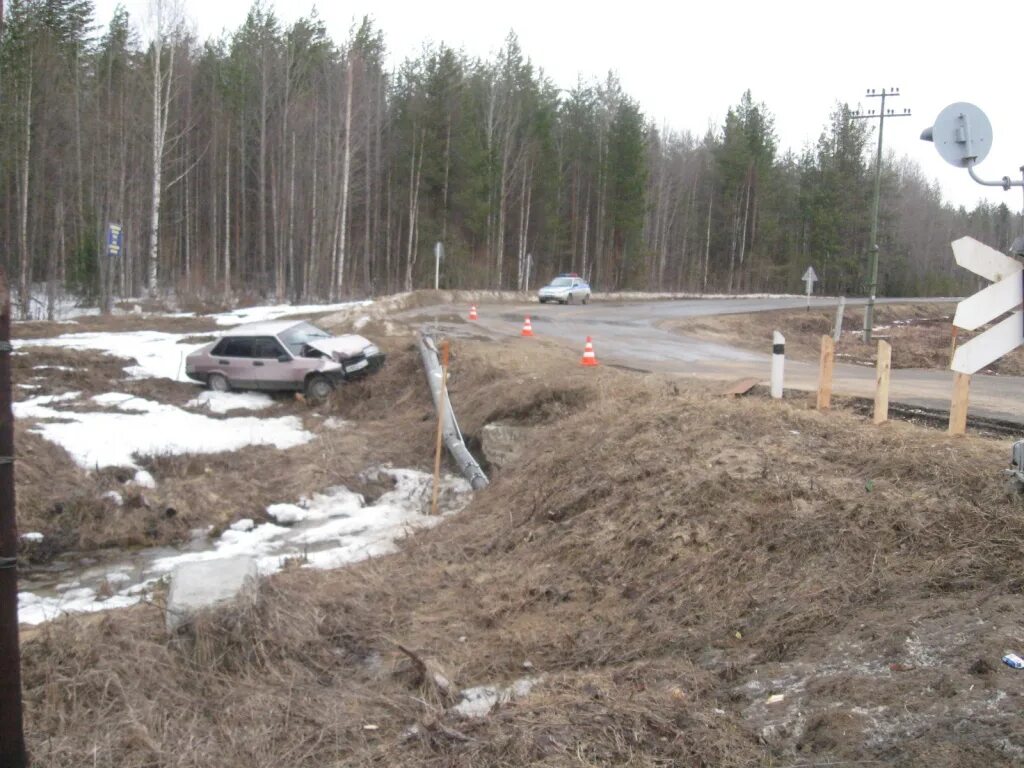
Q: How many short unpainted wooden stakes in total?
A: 3